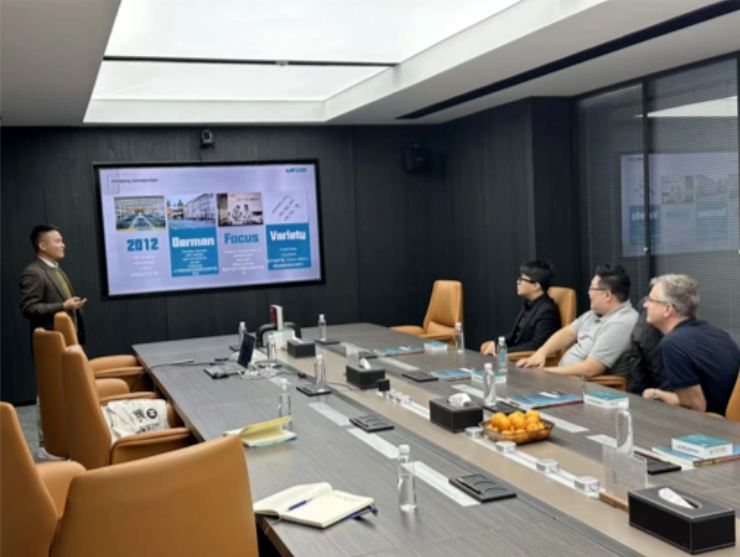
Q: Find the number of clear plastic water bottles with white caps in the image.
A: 10